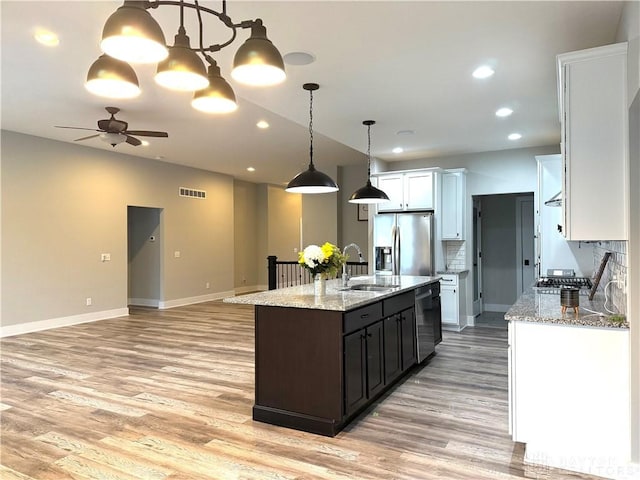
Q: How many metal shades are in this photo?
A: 7